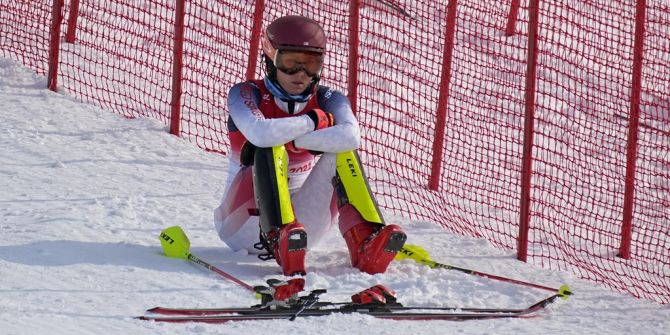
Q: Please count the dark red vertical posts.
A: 9